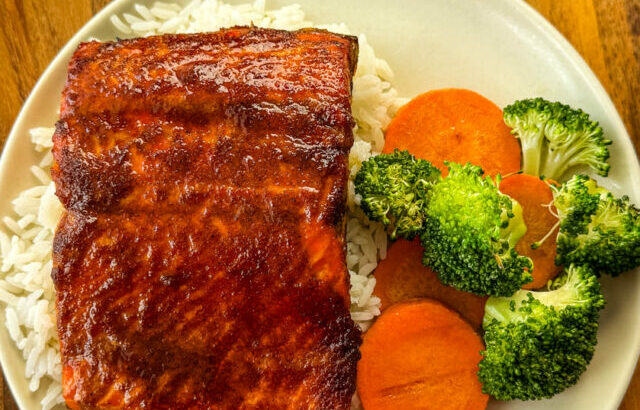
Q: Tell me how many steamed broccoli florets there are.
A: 5